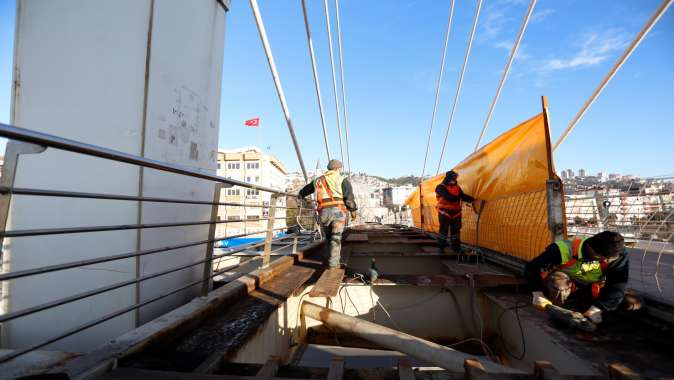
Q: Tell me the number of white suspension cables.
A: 8